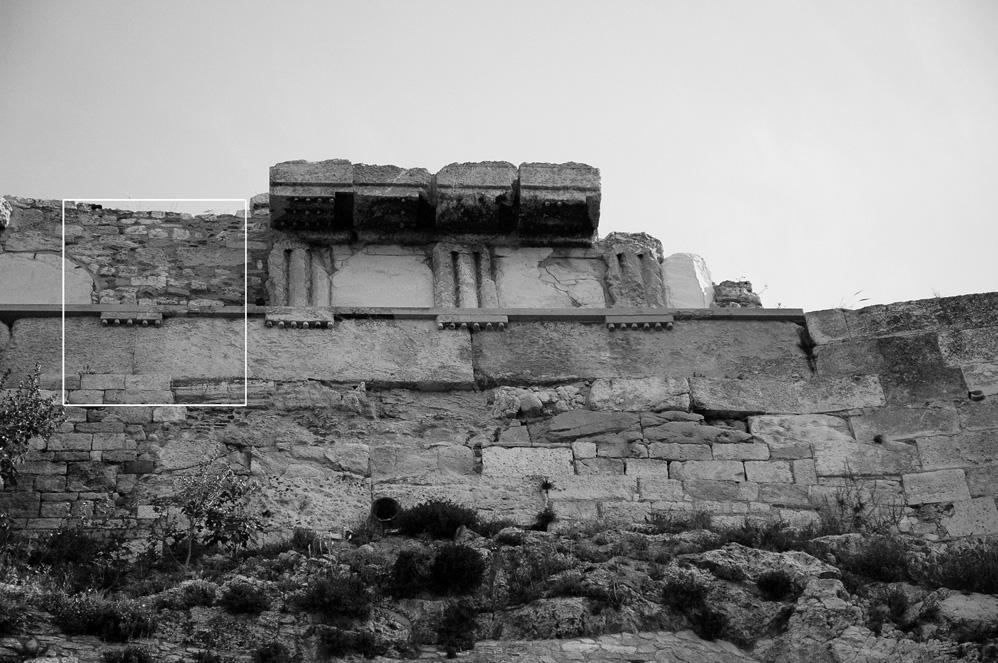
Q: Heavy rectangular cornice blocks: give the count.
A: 4